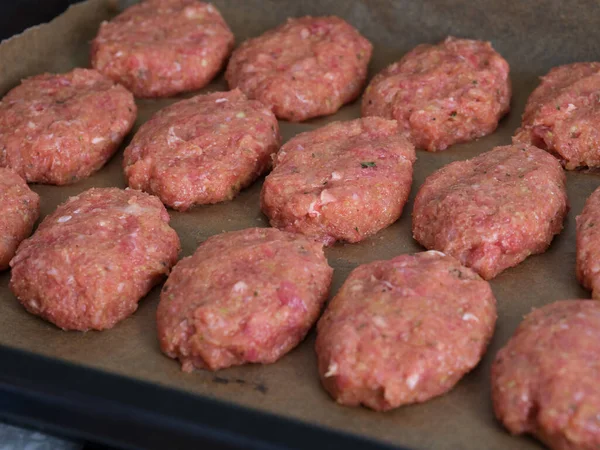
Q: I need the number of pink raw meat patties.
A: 14